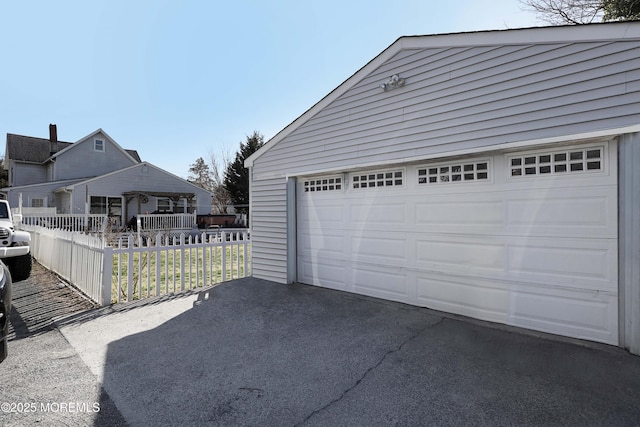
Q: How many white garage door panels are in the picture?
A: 12